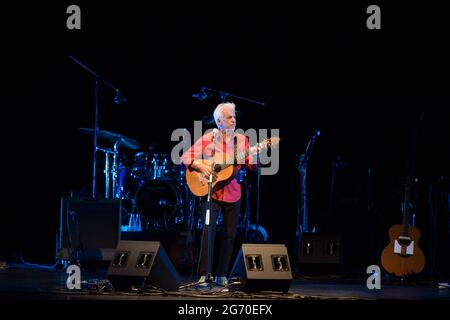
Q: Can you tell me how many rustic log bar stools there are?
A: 0